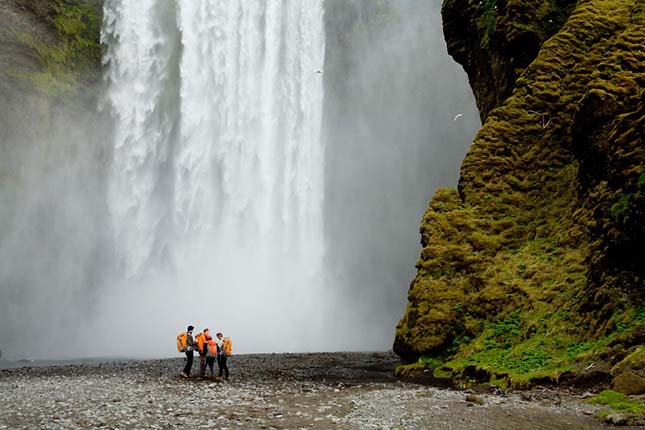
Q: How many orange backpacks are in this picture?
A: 4